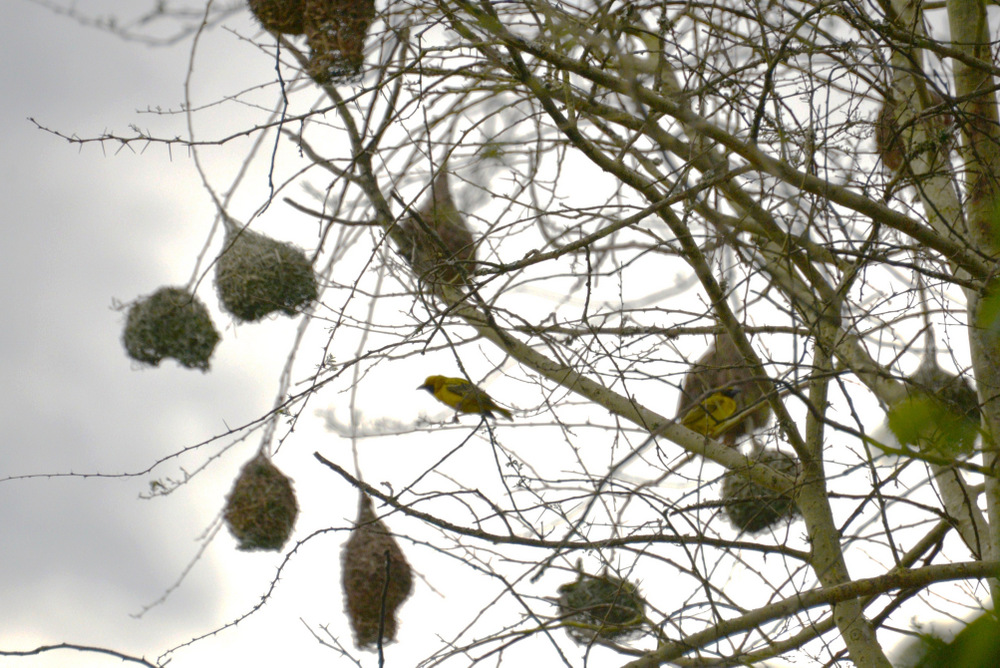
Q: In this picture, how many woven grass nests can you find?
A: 12